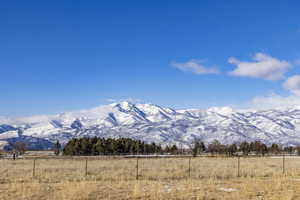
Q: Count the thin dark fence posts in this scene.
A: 6